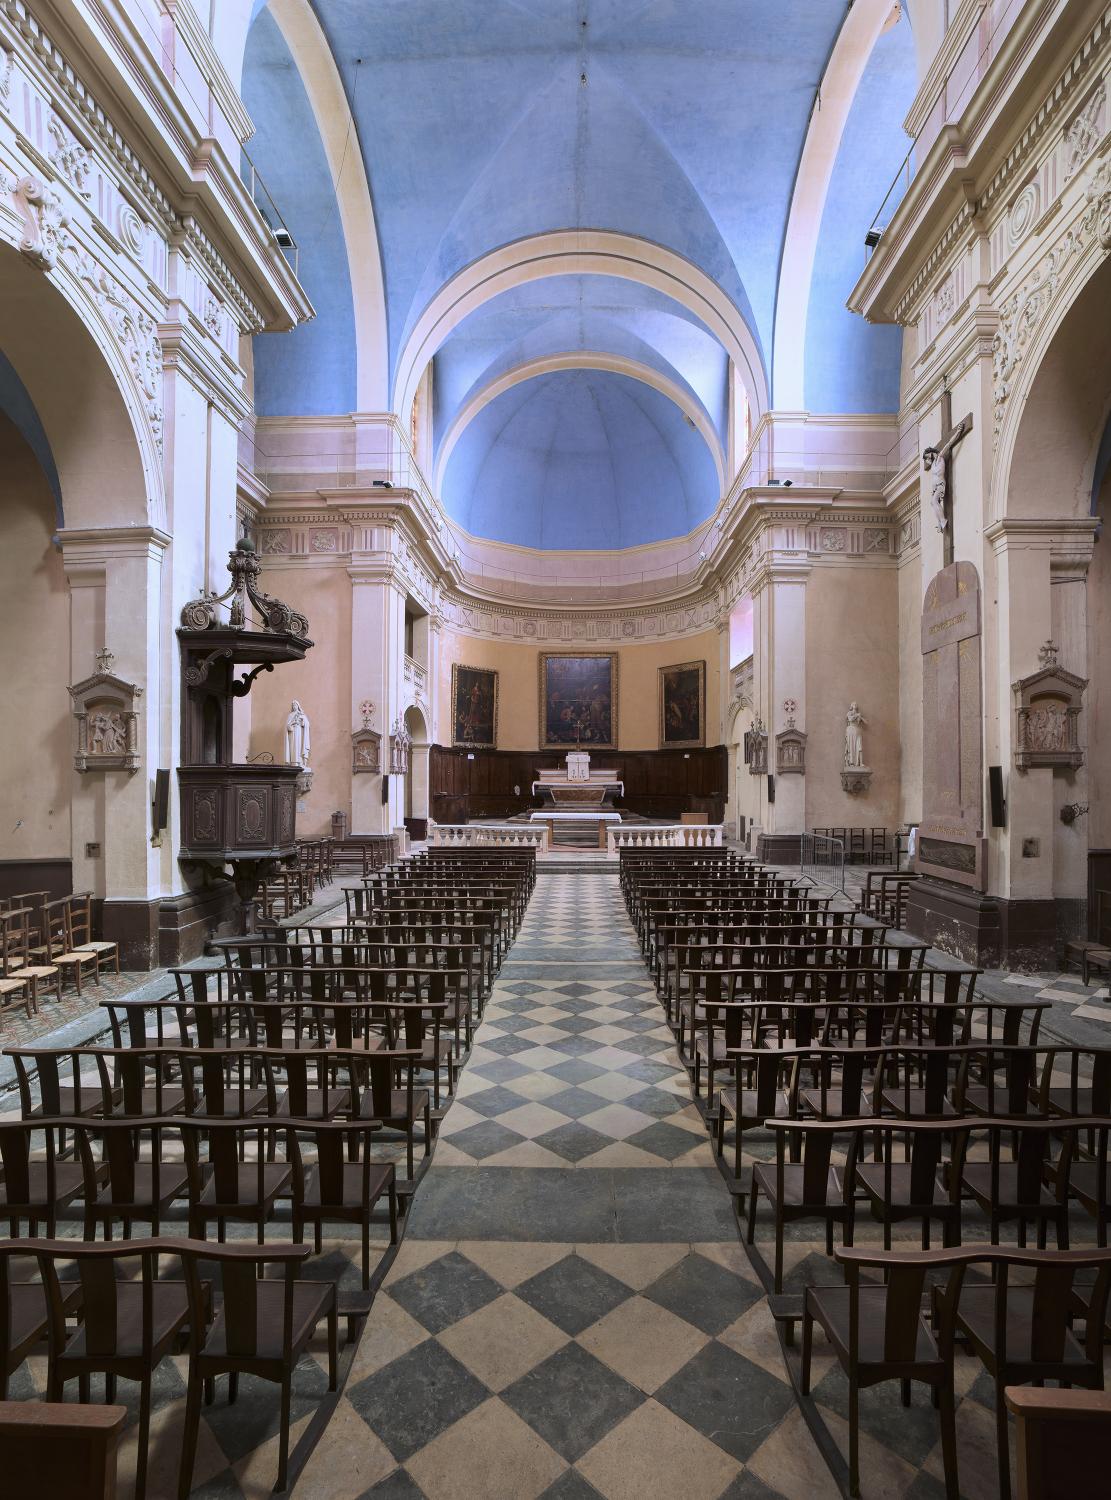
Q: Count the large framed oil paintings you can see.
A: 3